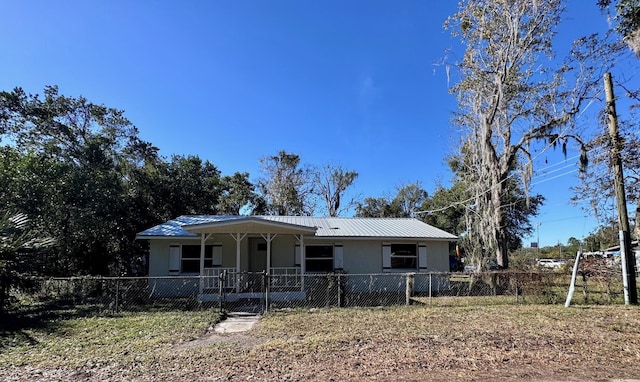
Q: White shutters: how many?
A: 6